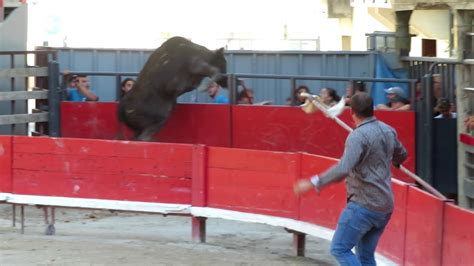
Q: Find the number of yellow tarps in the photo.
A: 0